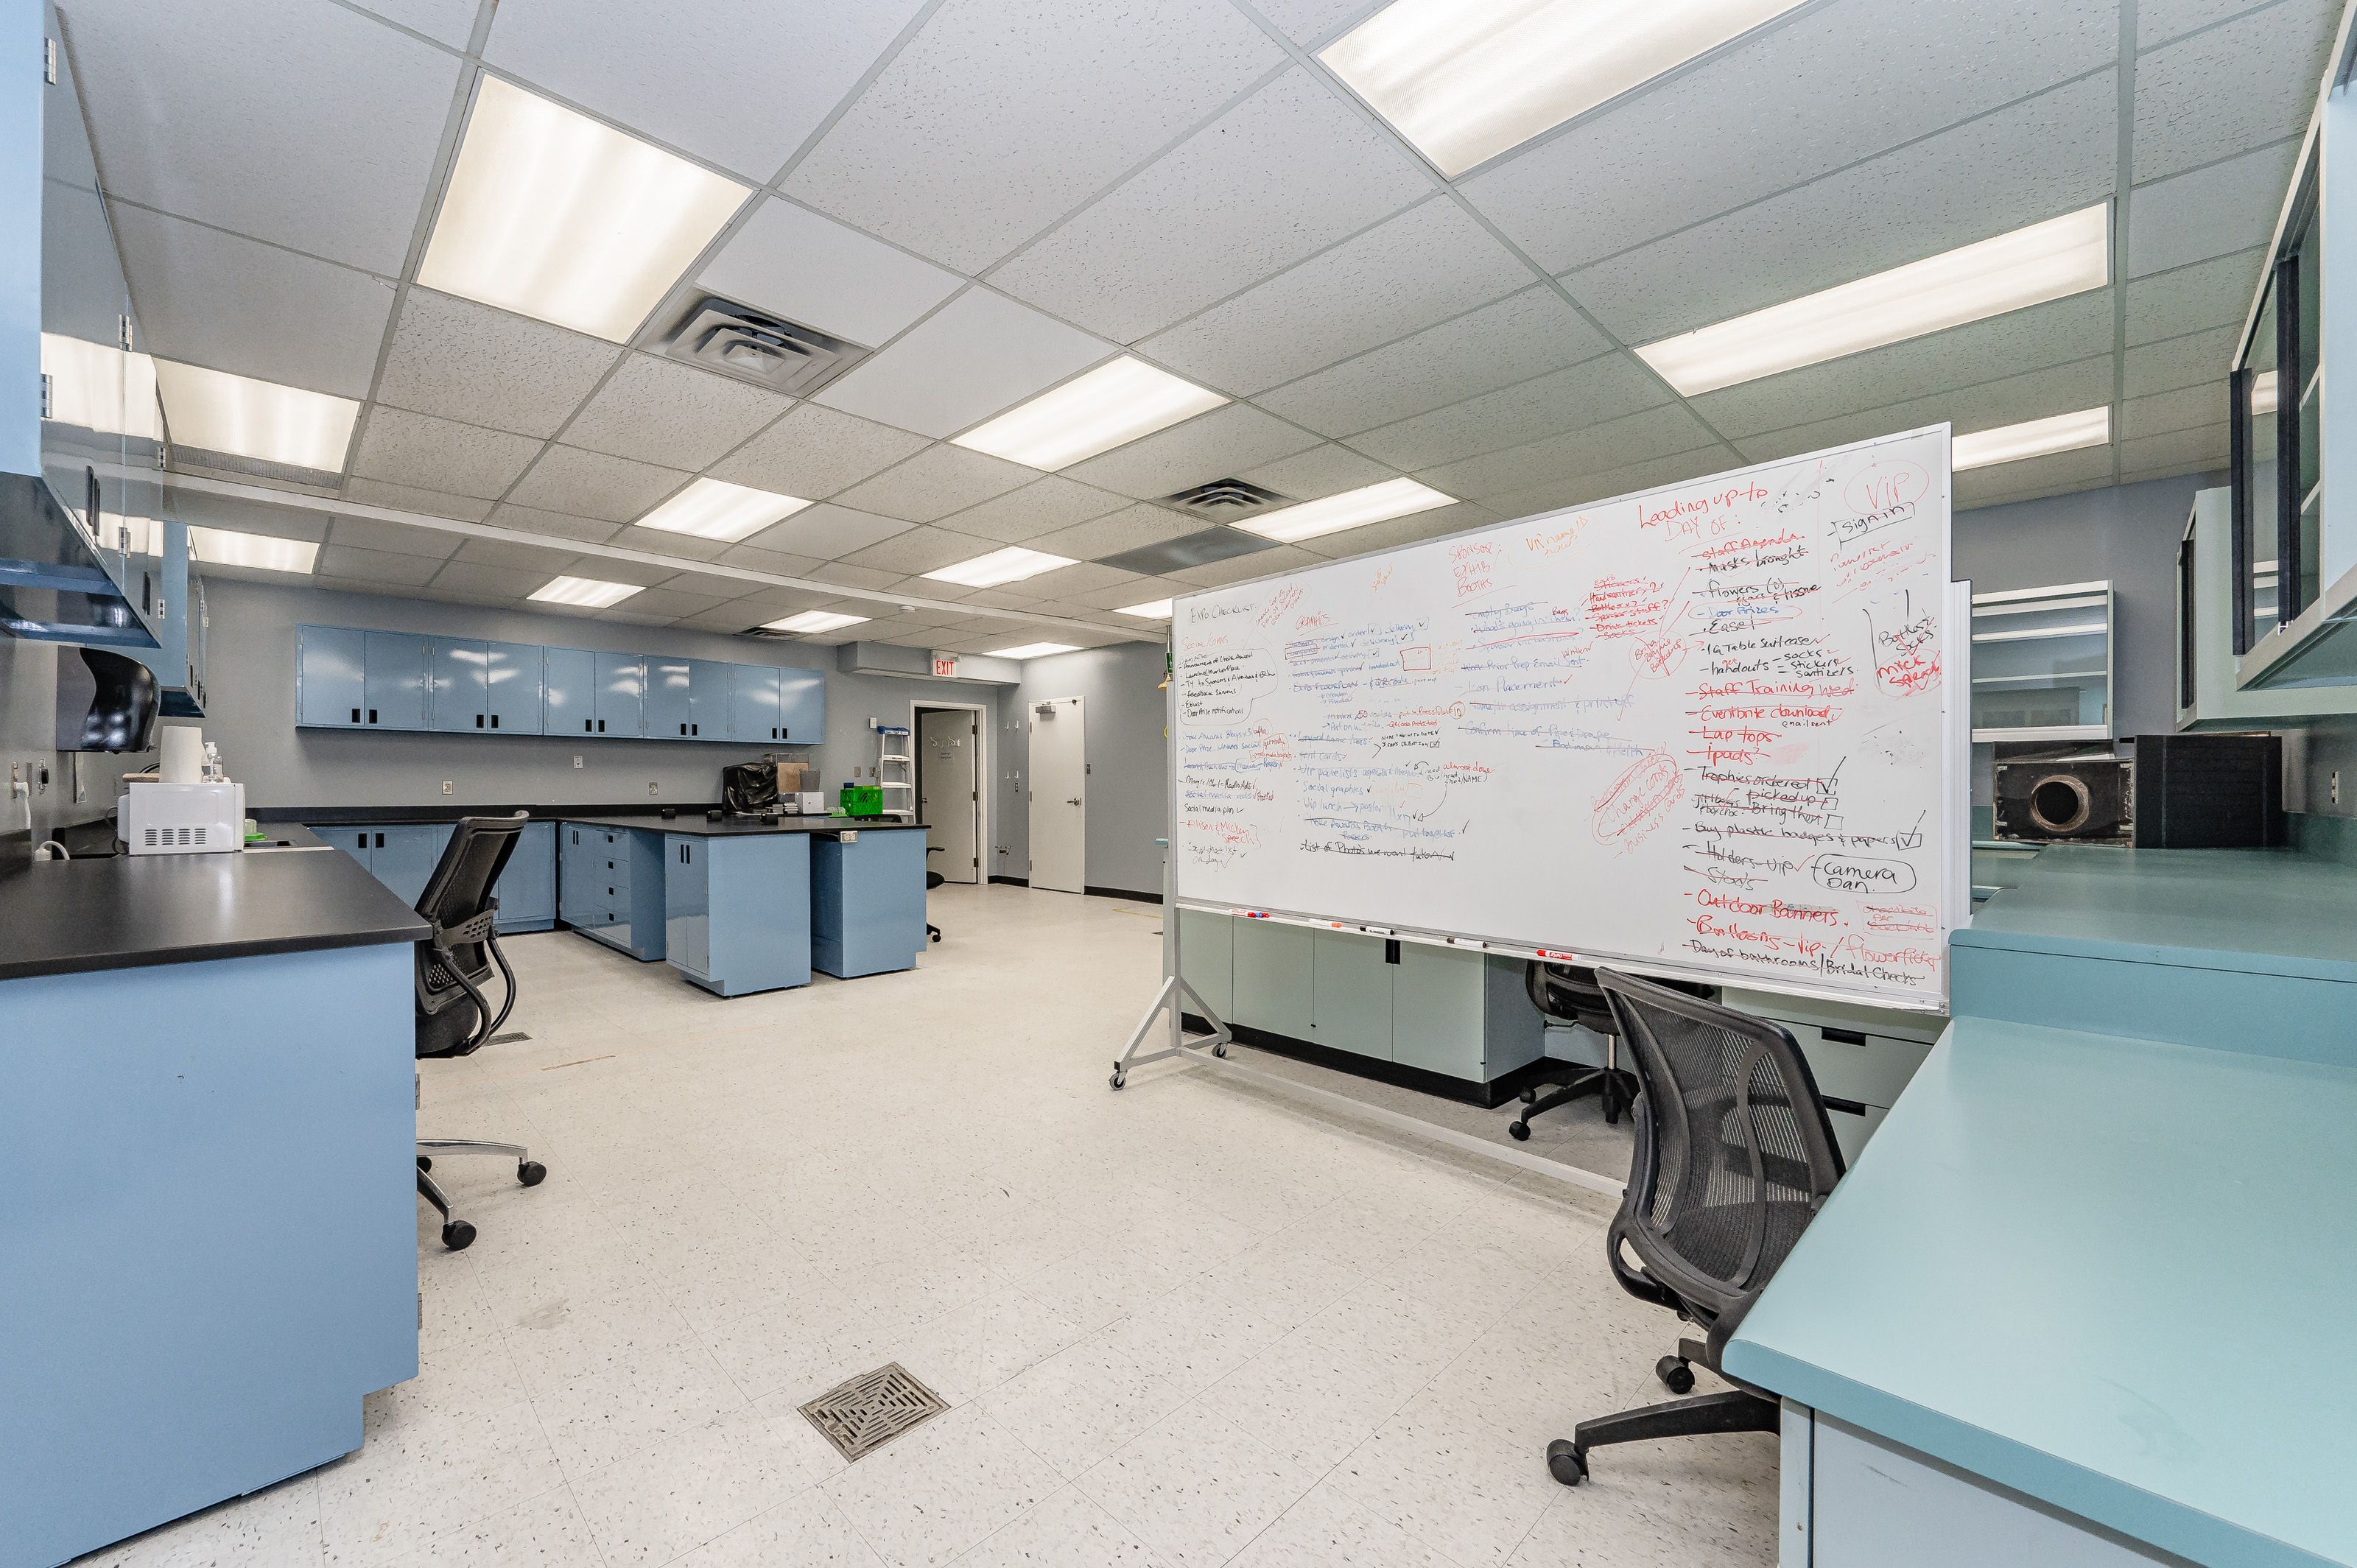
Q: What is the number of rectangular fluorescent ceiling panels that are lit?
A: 14